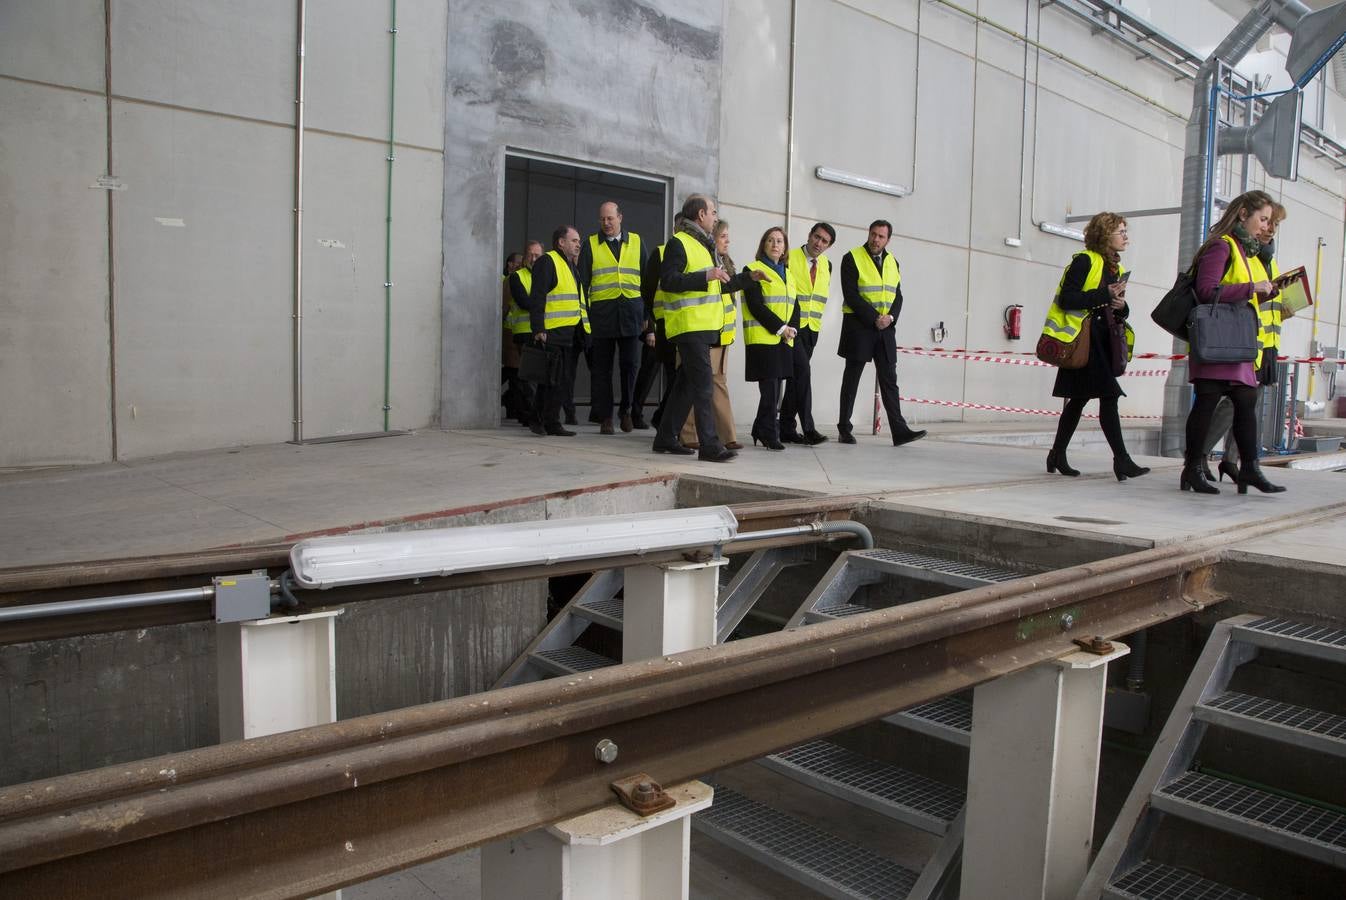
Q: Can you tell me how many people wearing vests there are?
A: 13